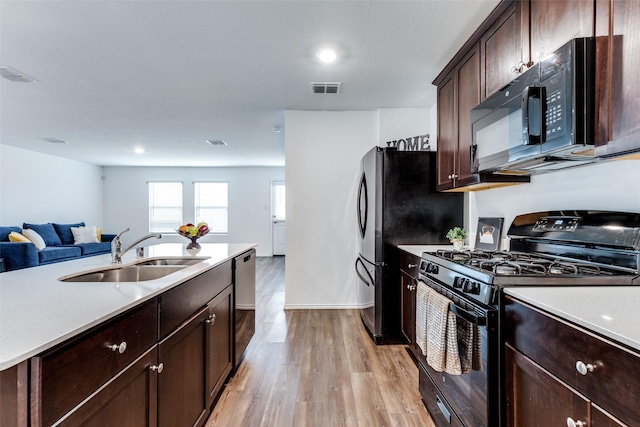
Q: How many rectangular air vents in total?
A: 4